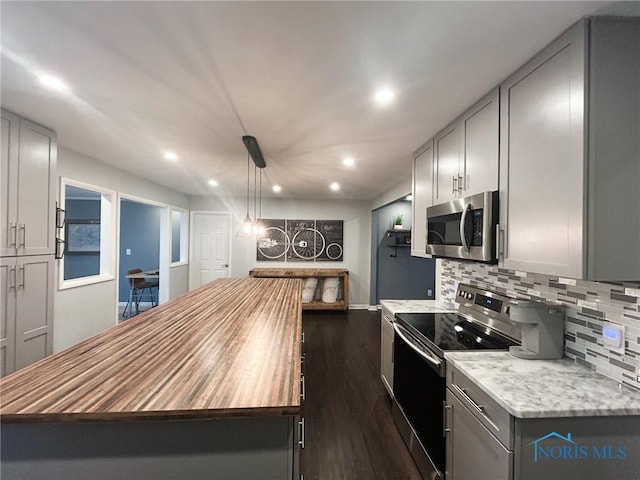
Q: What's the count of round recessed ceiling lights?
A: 7